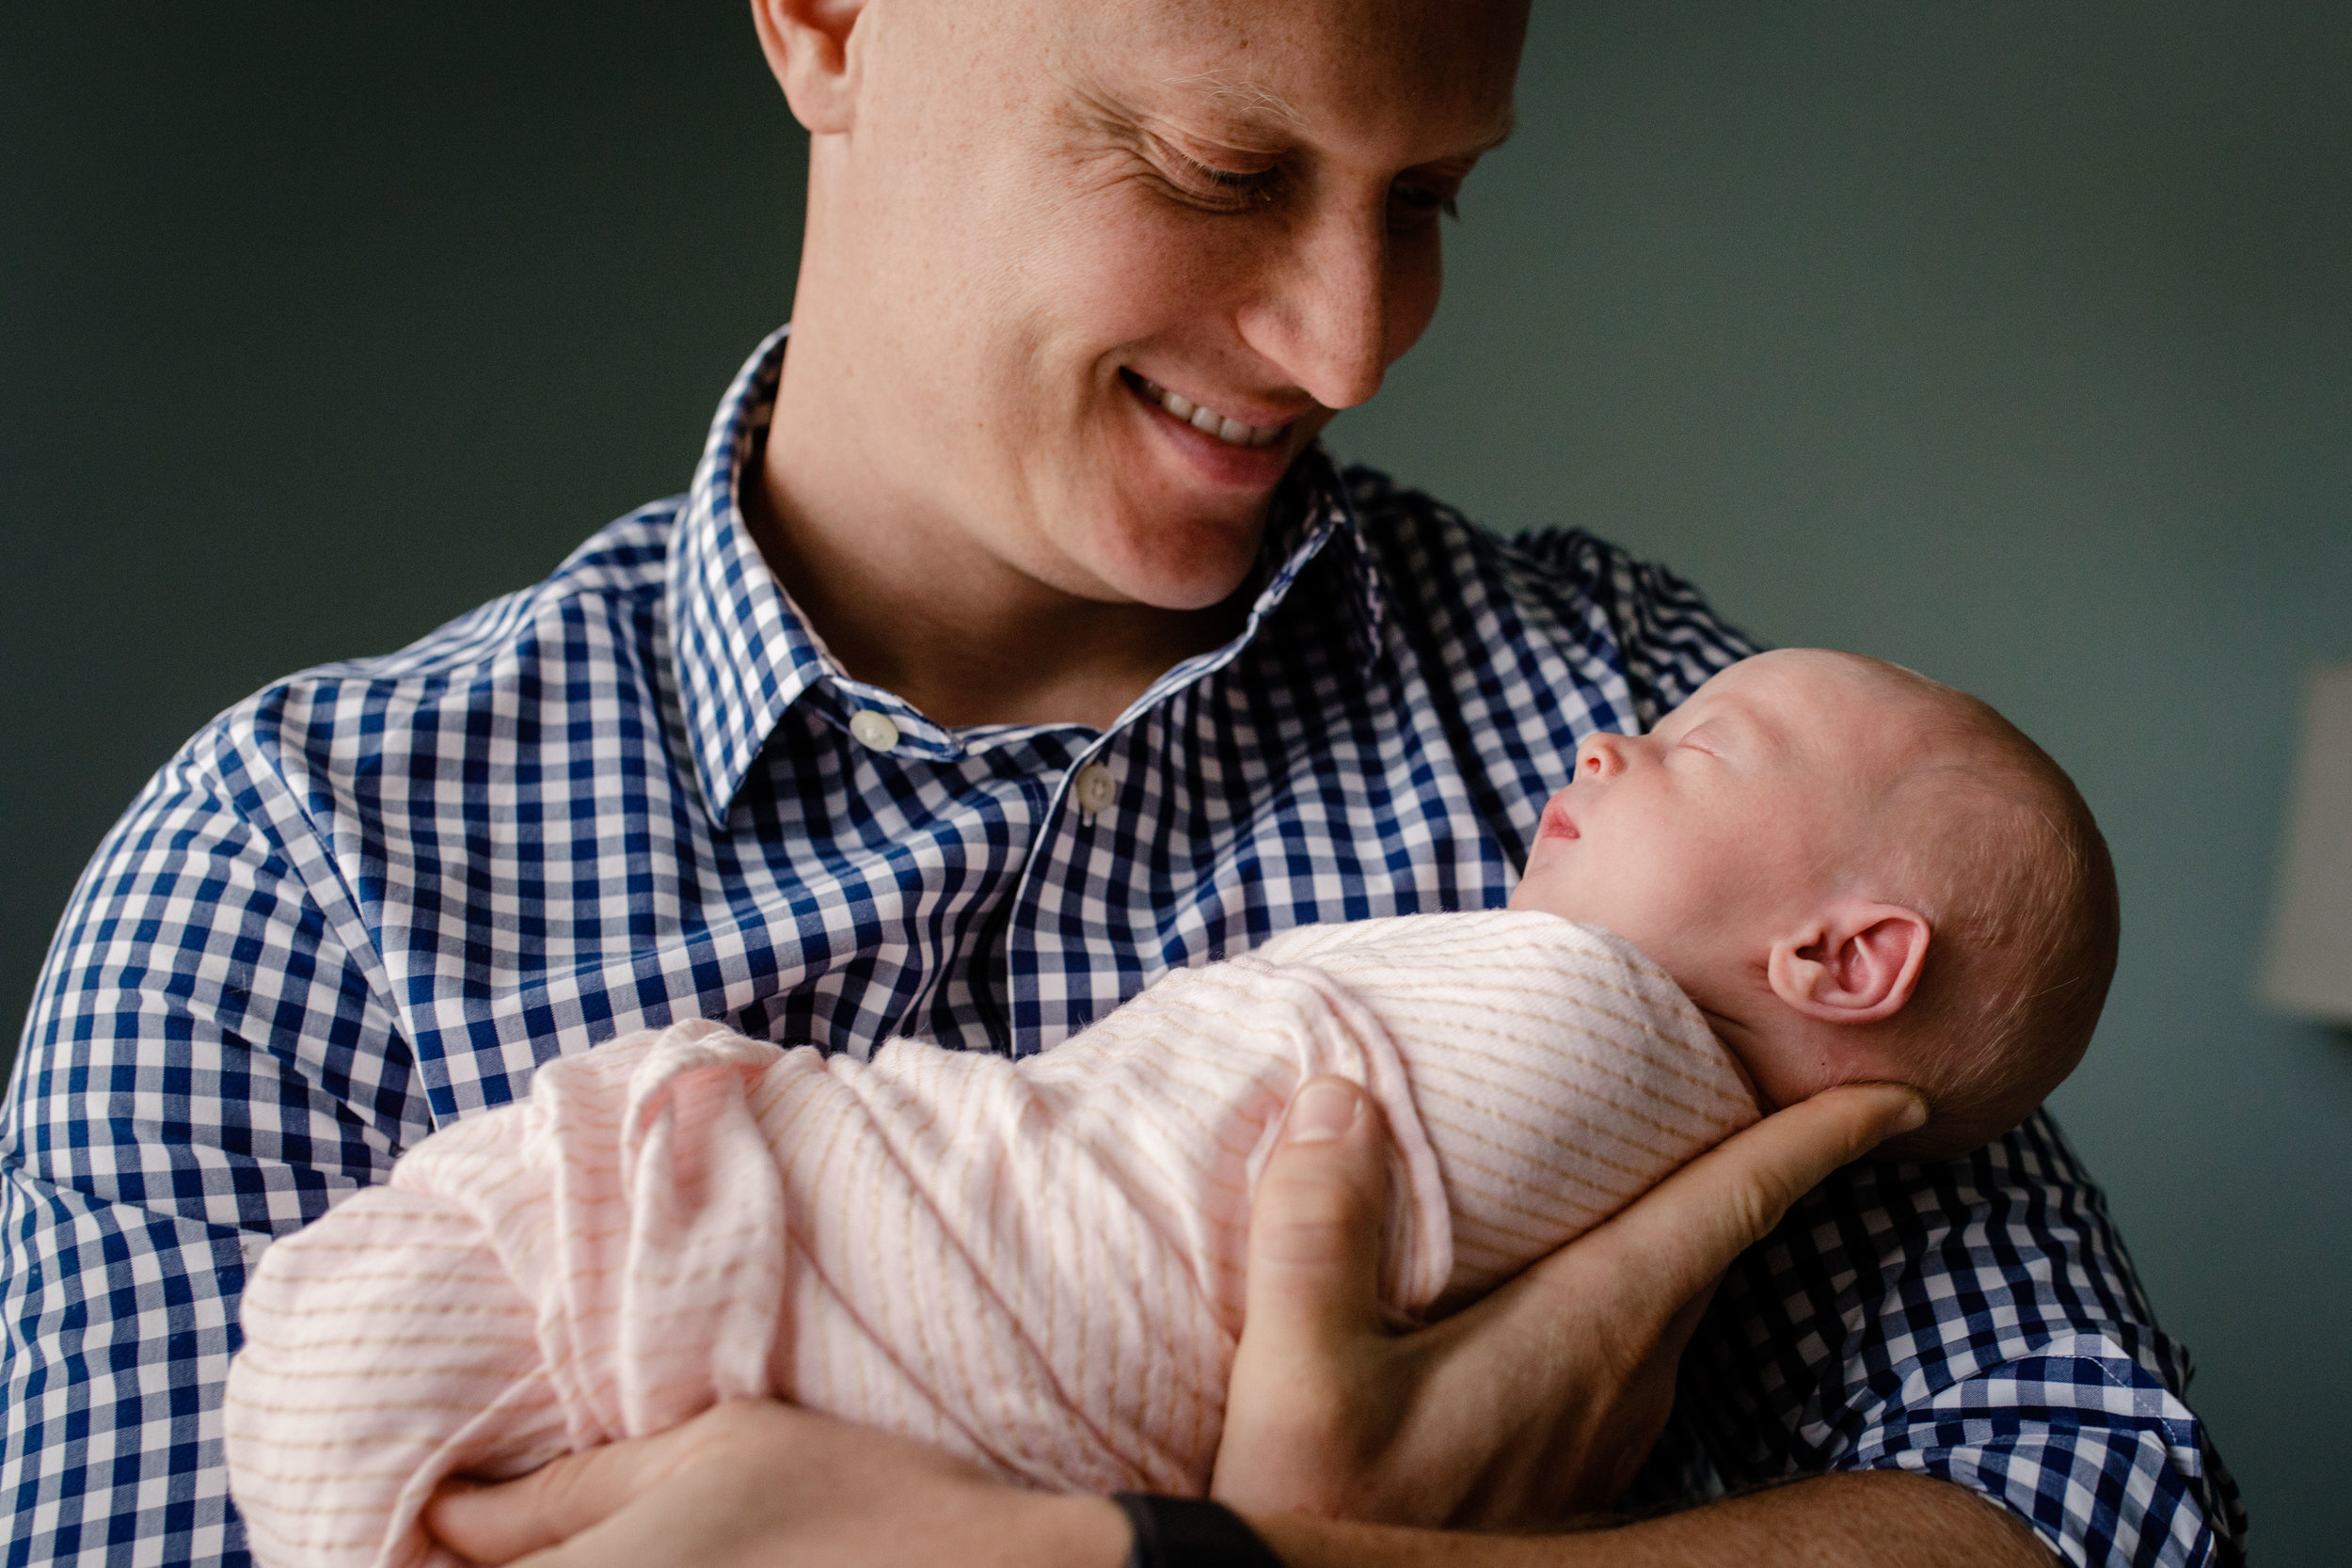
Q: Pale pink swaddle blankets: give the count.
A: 1